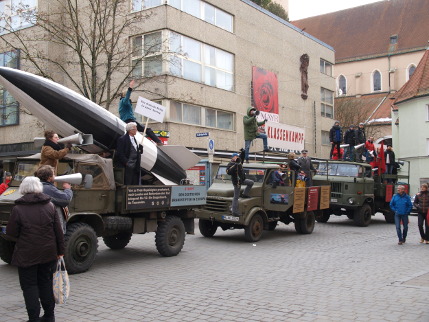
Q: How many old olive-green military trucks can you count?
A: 3